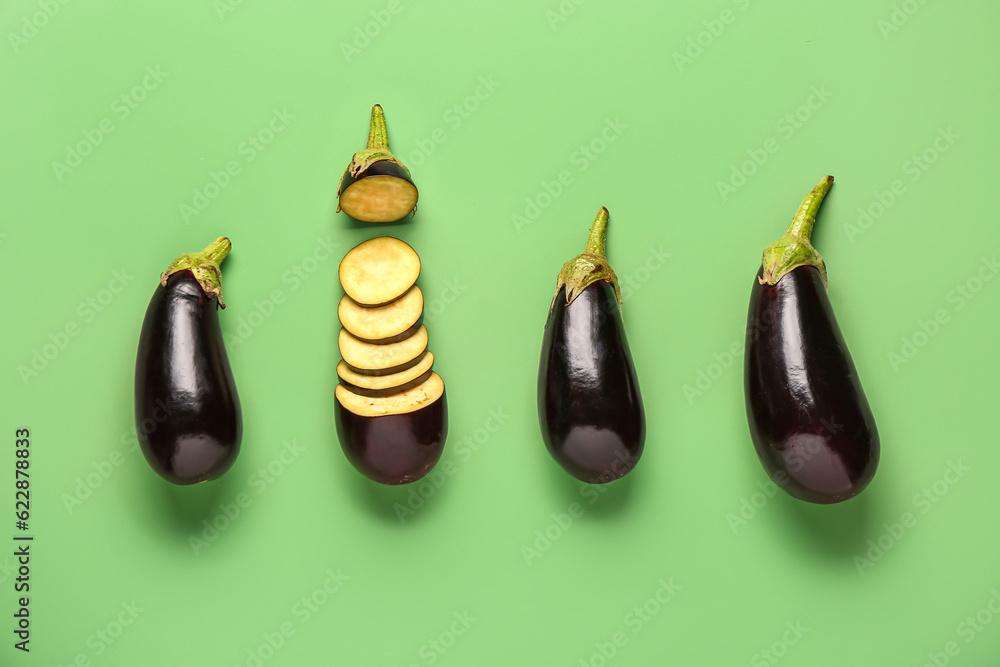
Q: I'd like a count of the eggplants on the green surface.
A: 4